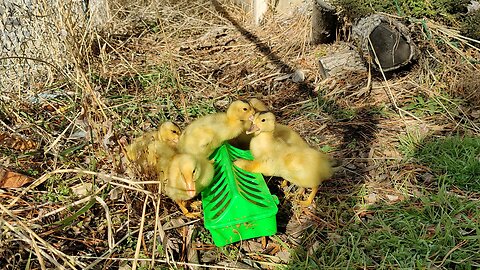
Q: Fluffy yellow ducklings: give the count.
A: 5